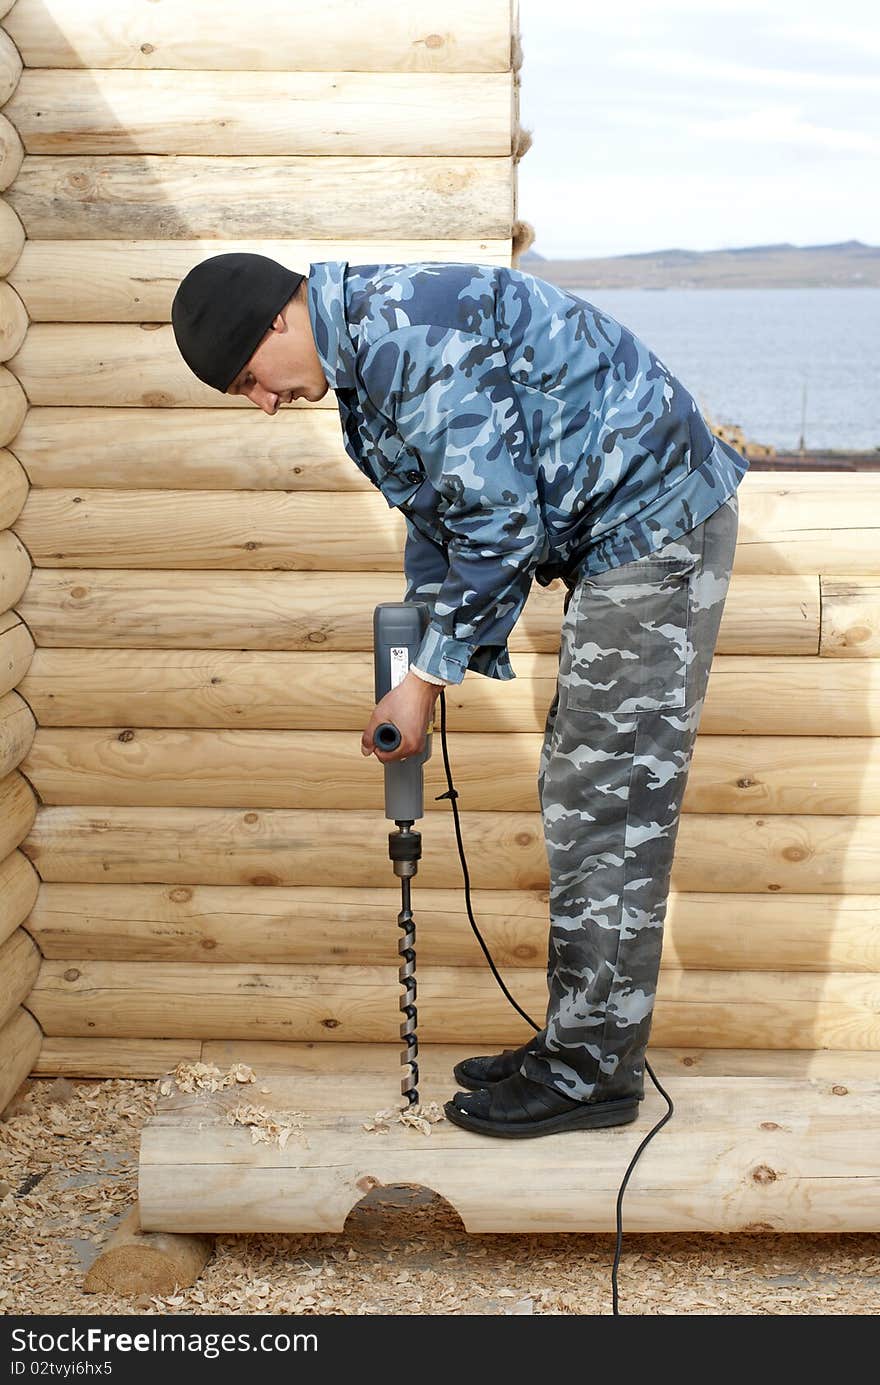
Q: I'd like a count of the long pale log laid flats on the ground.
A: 1